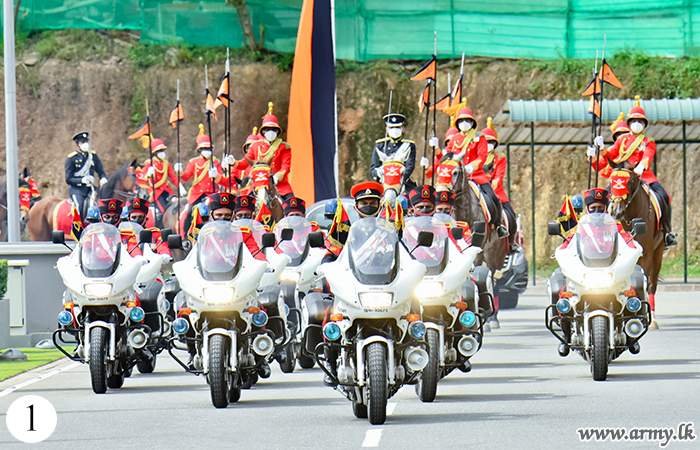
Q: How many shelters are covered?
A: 1